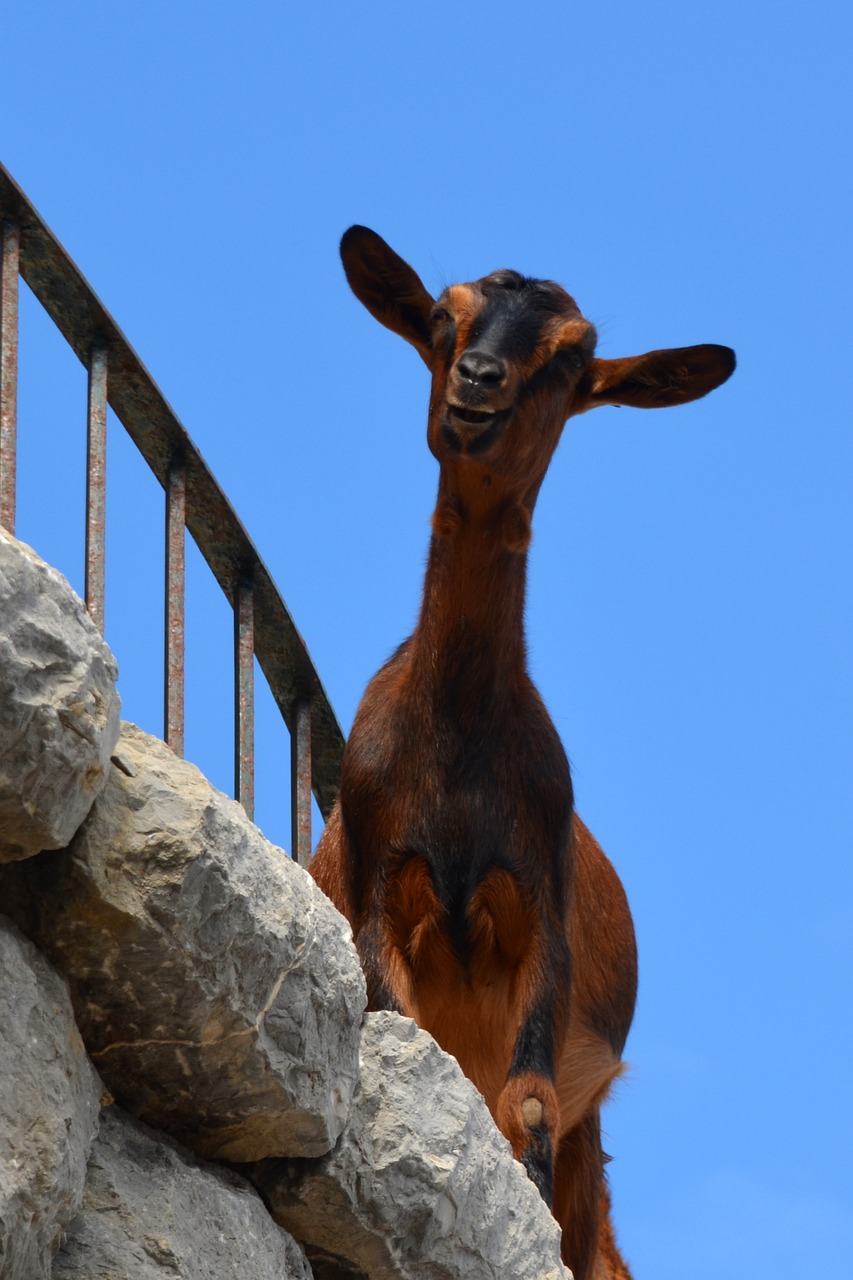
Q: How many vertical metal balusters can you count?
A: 5